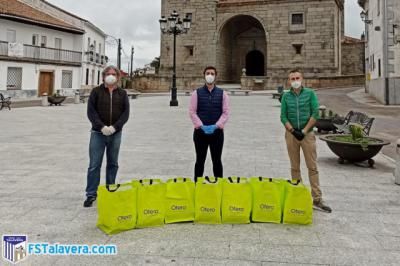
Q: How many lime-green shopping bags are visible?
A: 7